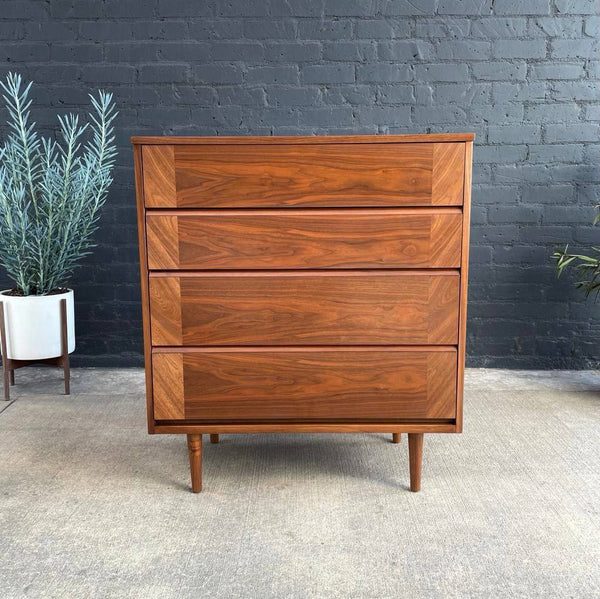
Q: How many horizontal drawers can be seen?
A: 4